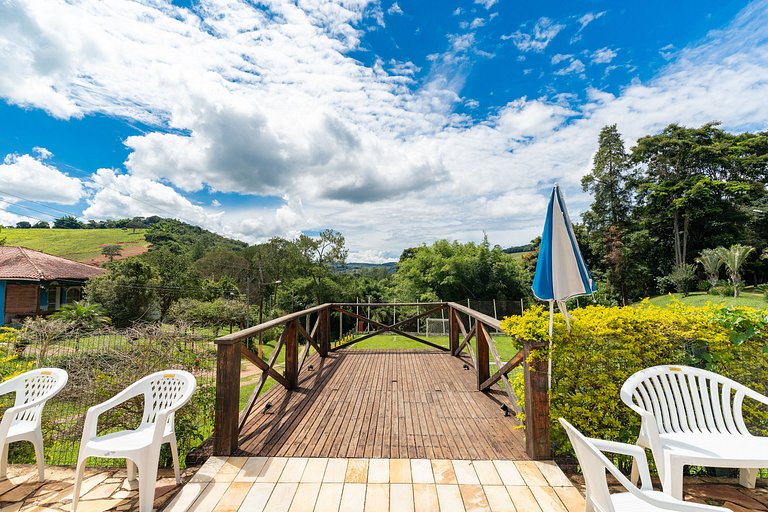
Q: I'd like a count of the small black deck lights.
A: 4